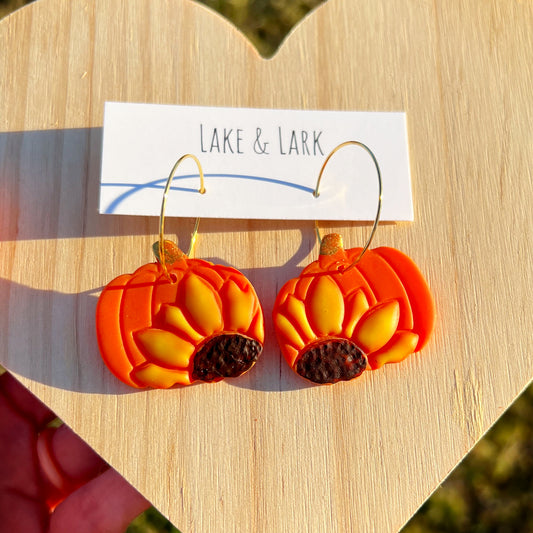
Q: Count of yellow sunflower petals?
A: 12